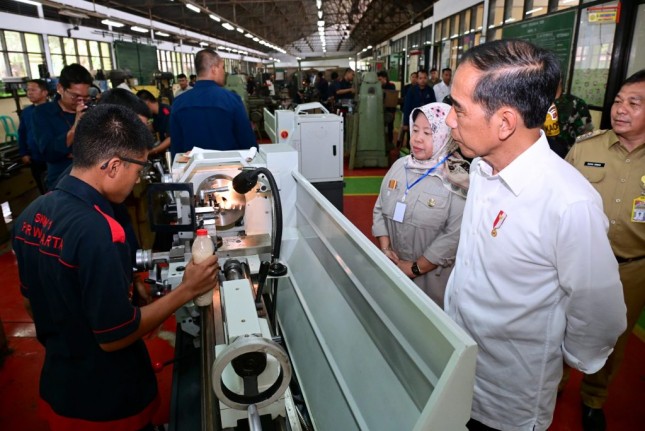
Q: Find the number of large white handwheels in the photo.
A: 1